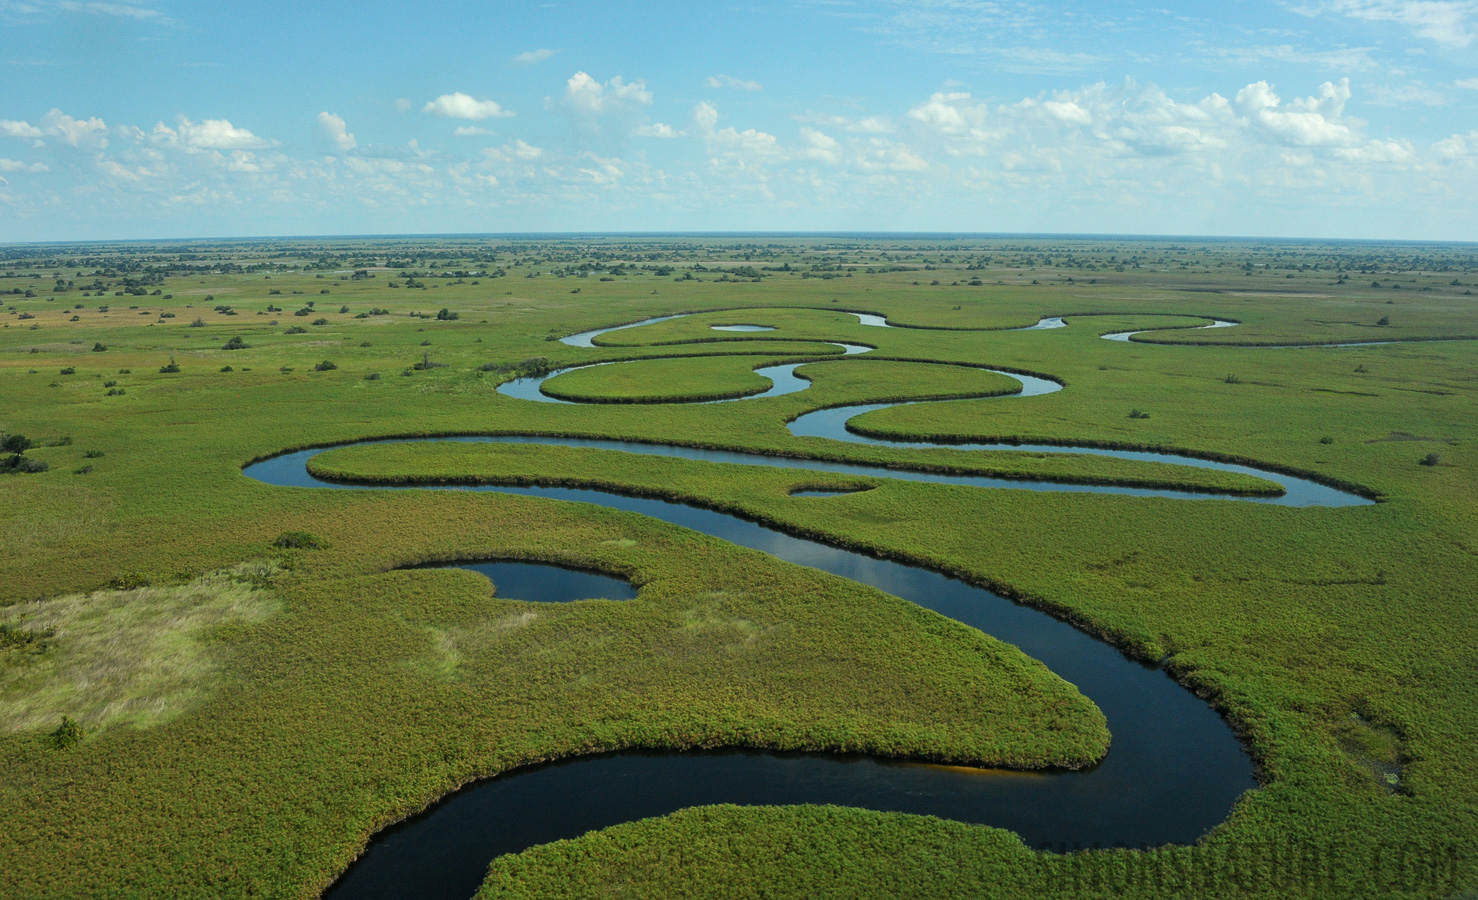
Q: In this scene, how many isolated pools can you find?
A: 3